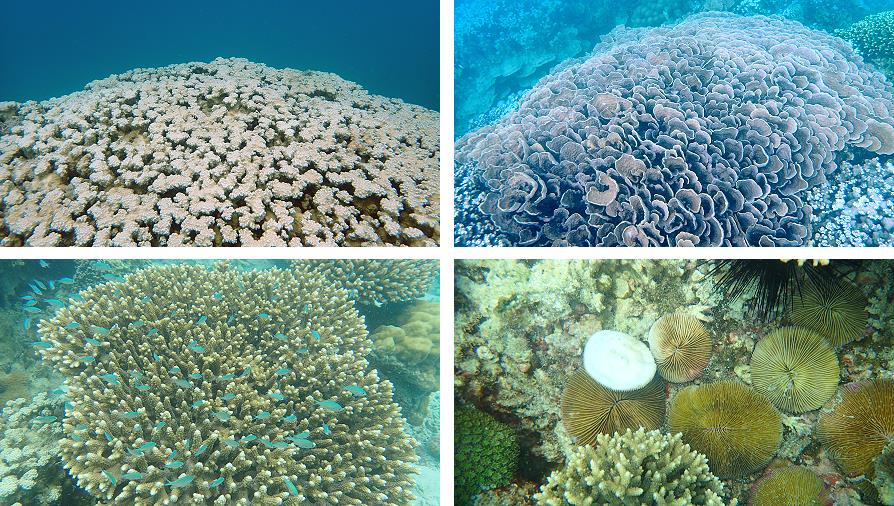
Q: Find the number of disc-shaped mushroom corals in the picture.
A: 8